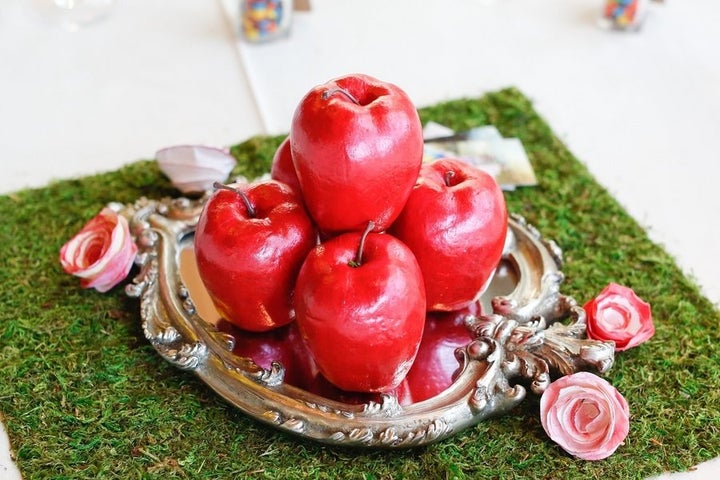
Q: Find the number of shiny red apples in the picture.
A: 5